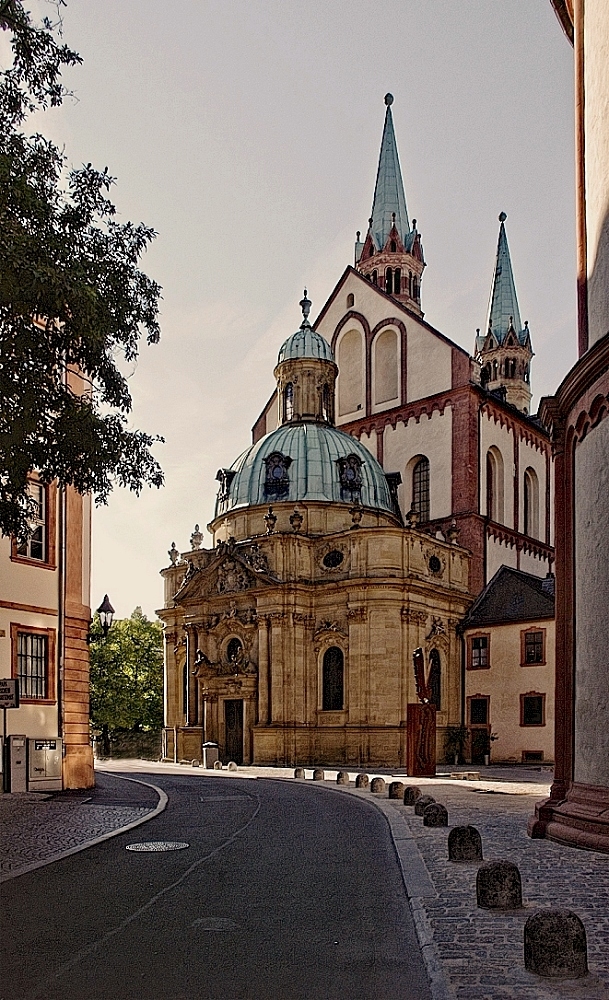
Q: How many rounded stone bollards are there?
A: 15